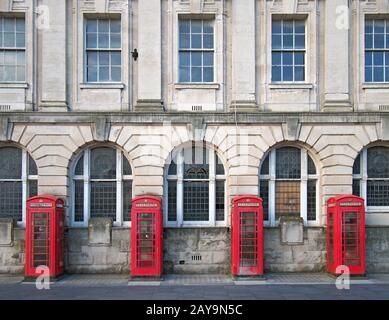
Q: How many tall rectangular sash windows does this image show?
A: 5